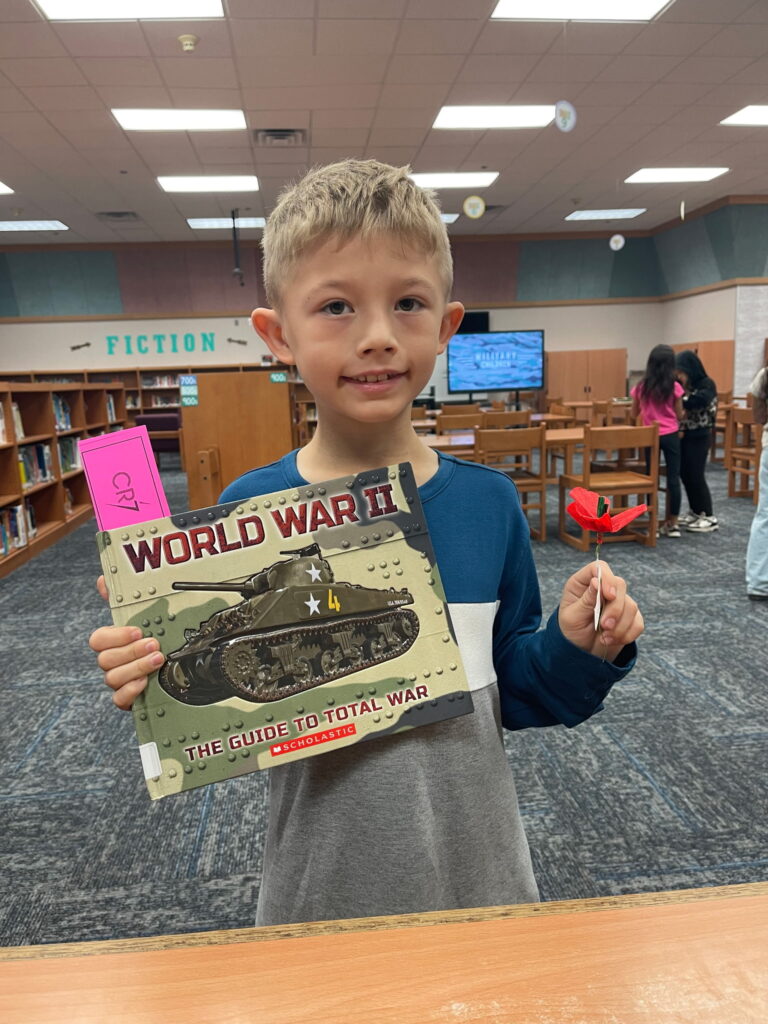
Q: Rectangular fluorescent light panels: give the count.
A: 13